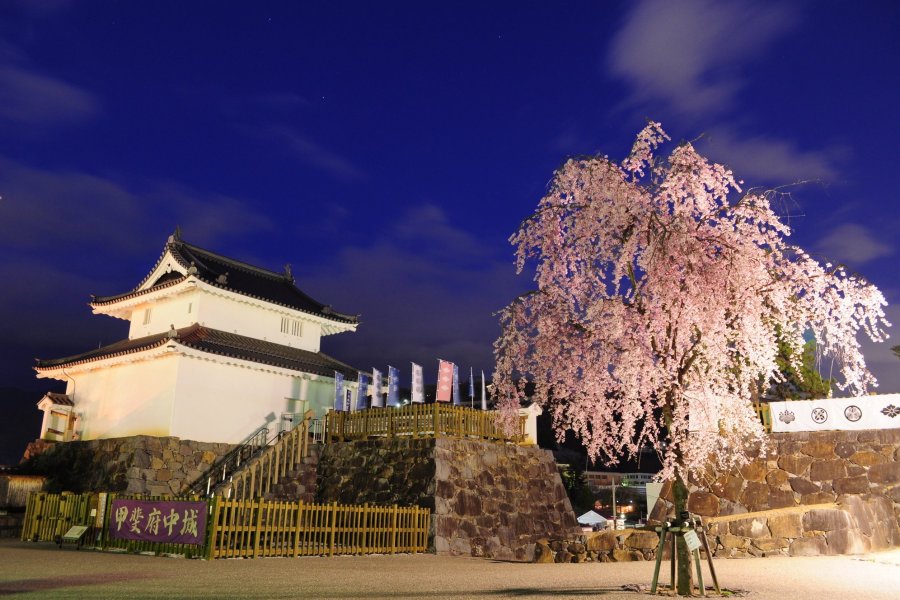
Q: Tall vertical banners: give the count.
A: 9